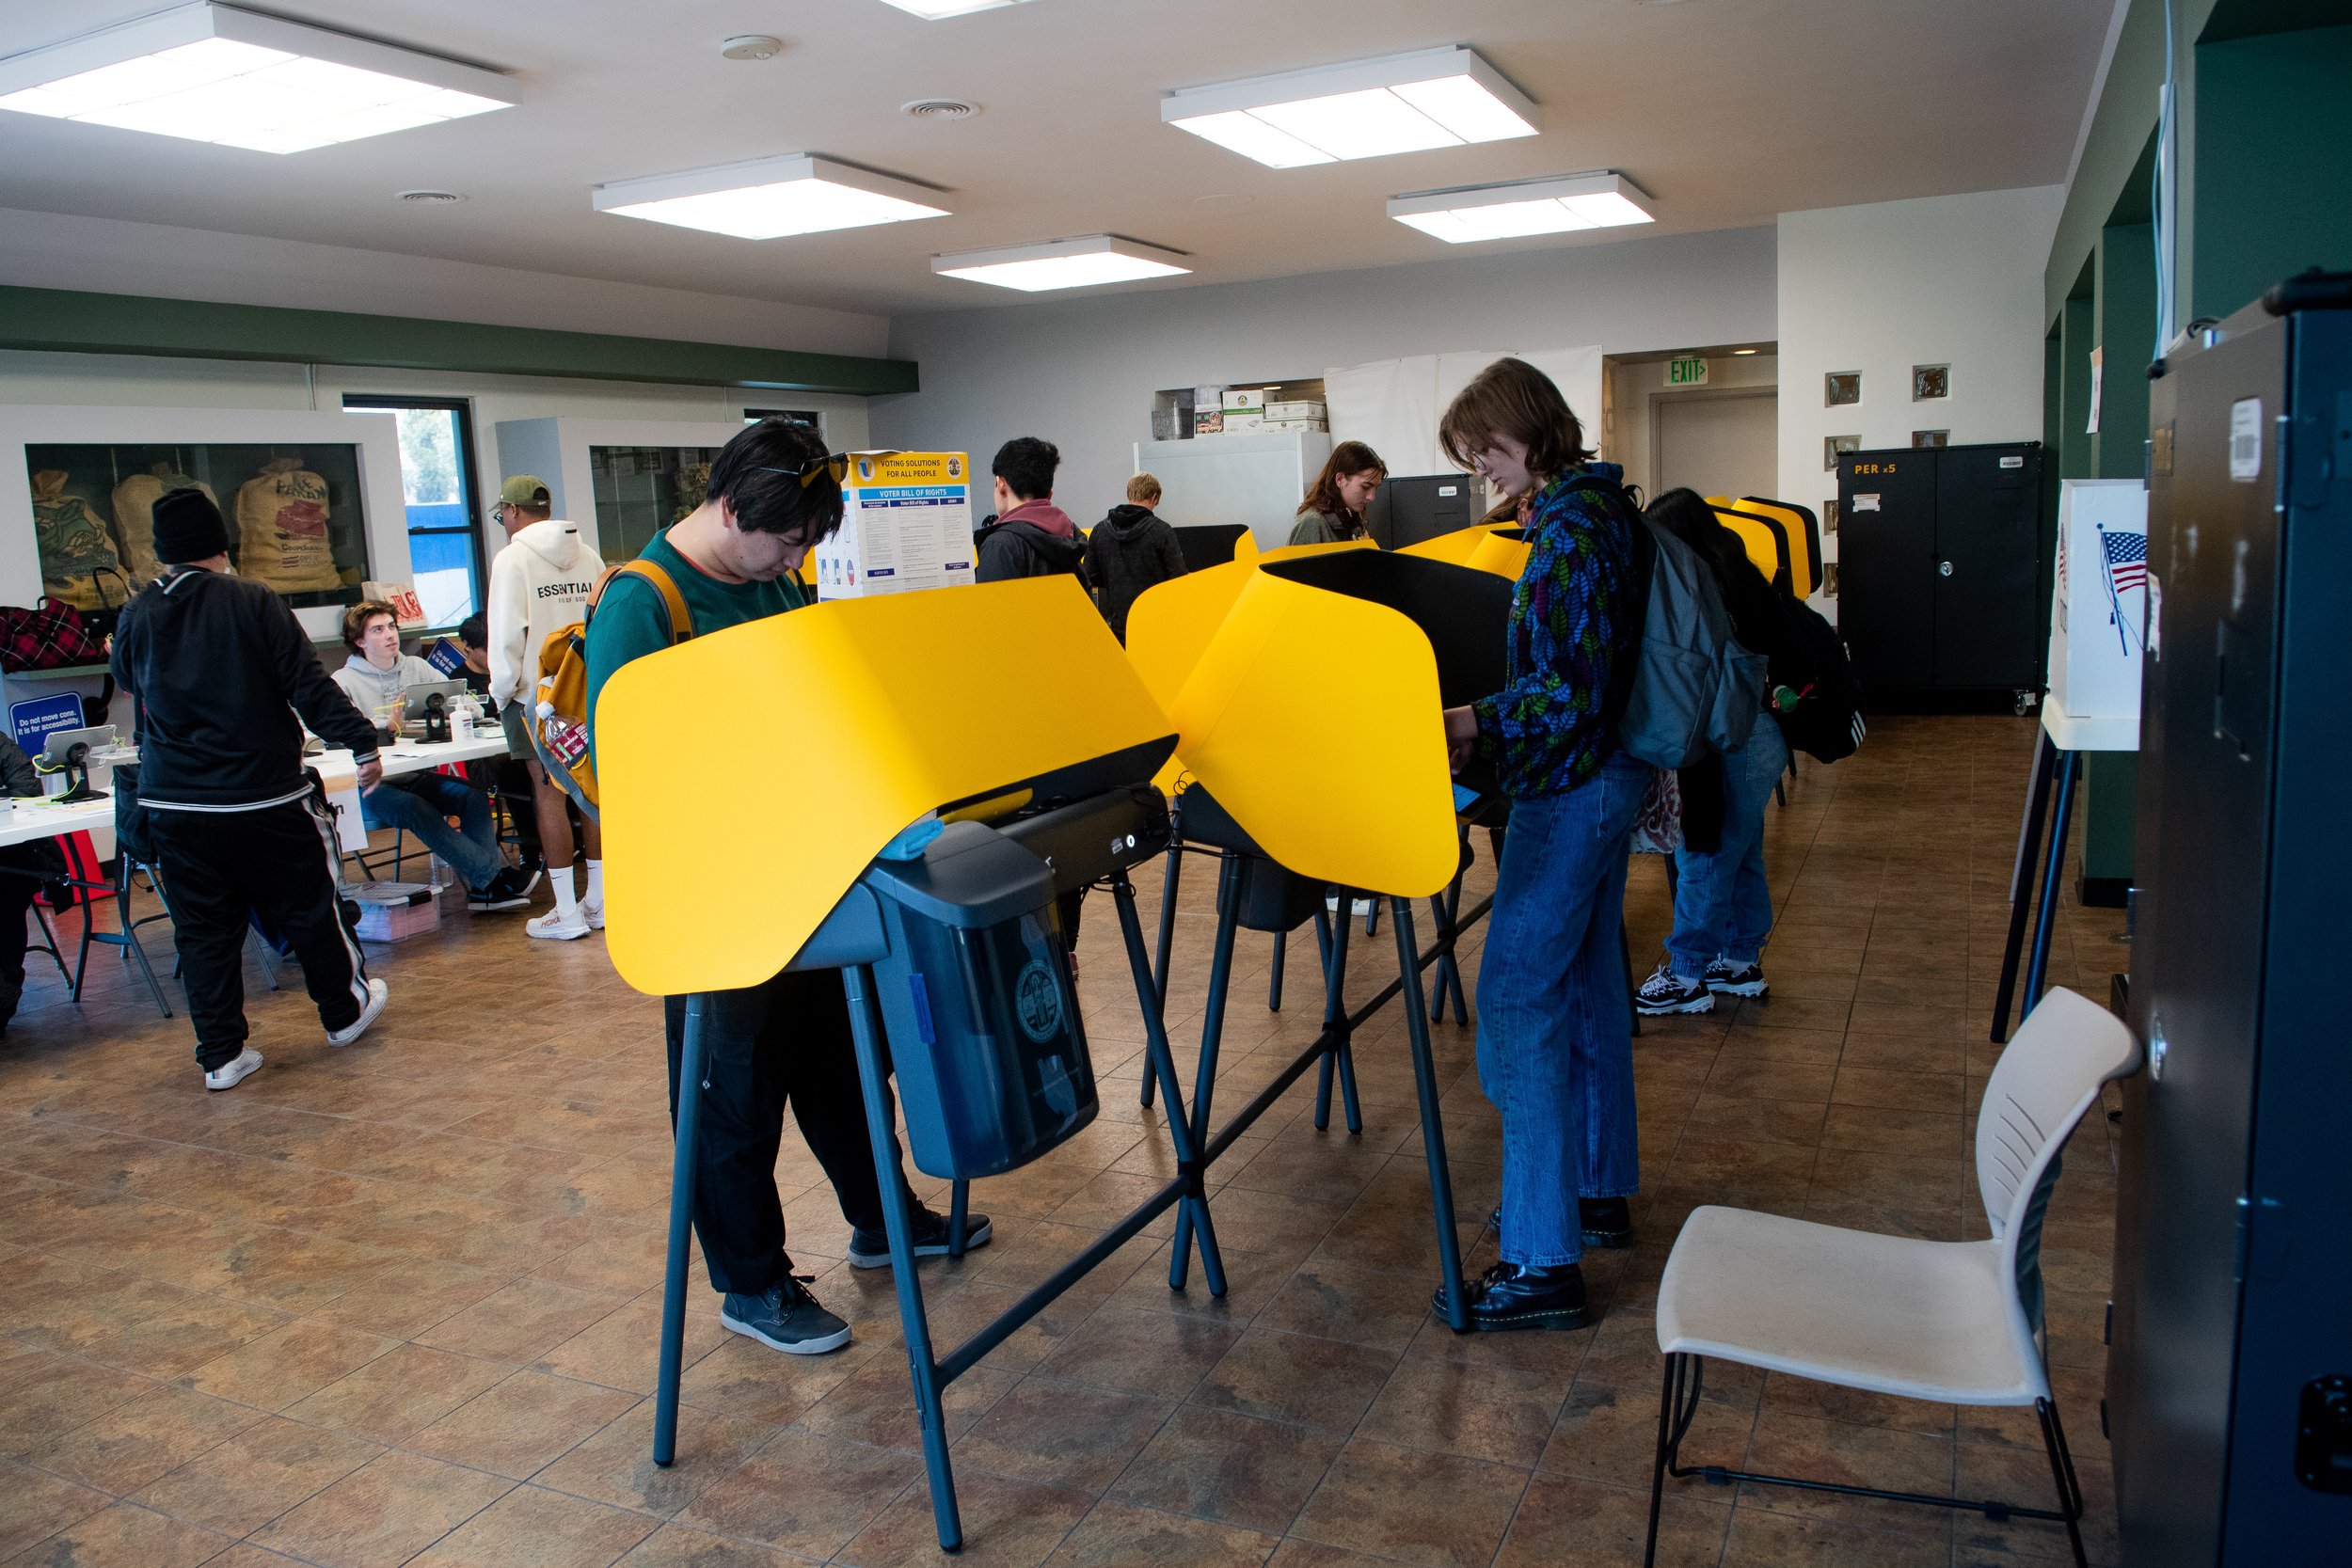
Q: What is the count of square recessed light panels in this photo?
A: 6